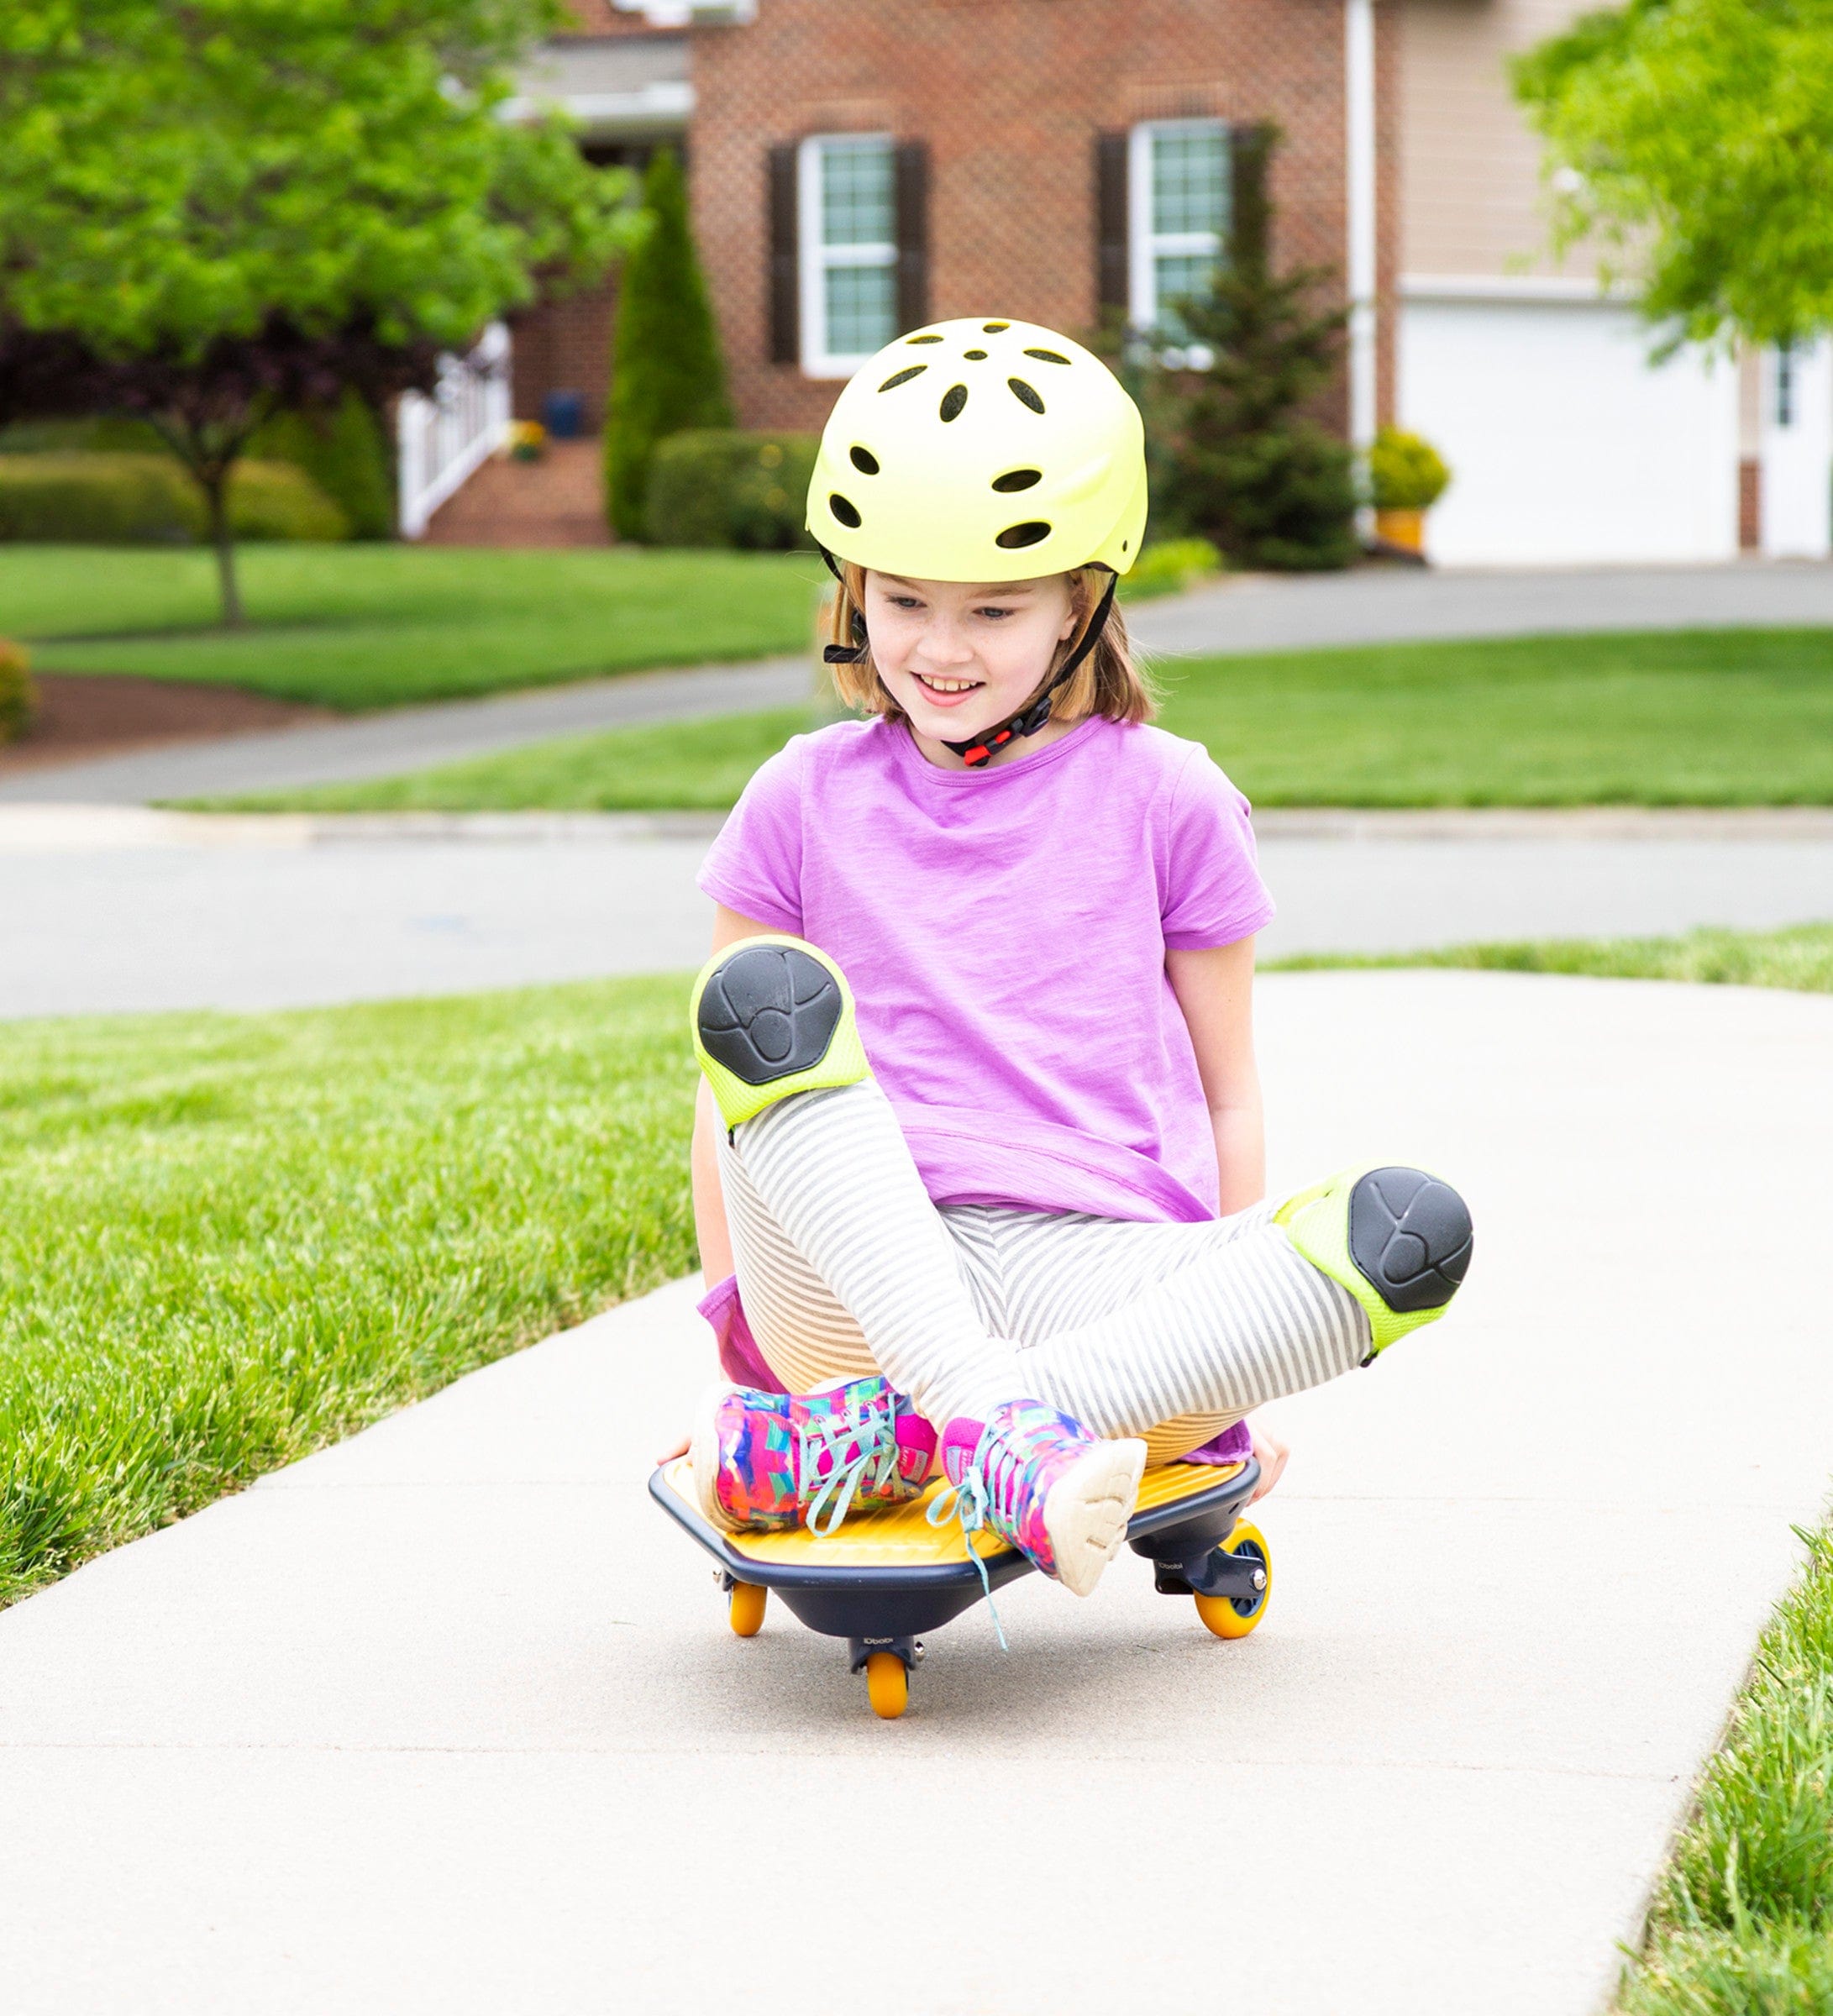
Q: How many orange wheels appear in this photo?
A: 3